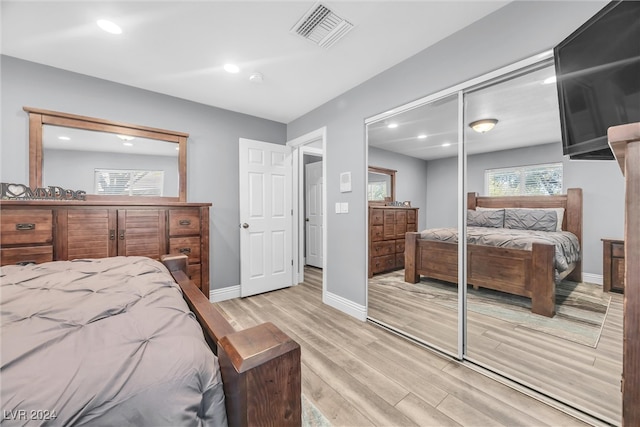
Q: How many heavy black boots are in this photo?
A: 0